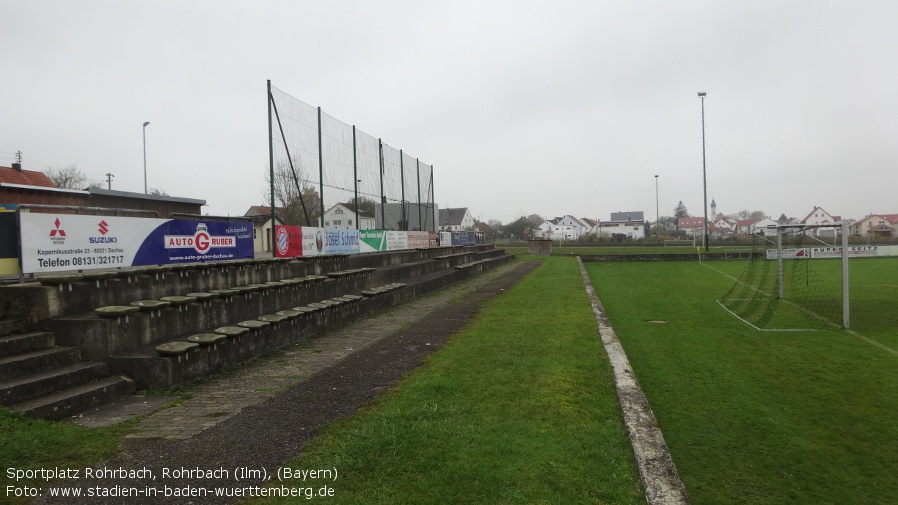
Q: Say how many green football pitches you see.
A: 1